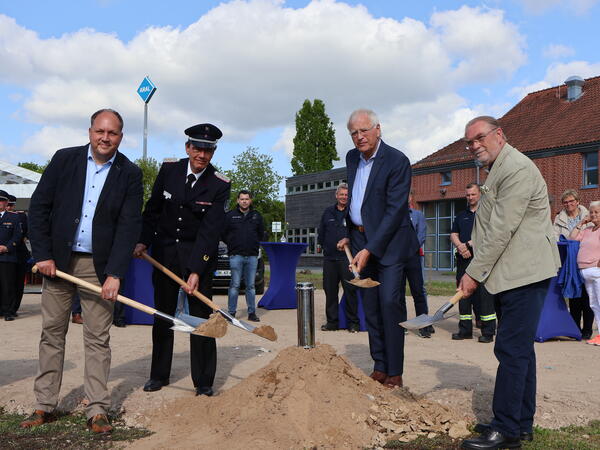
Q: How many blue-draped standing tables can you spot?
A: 4